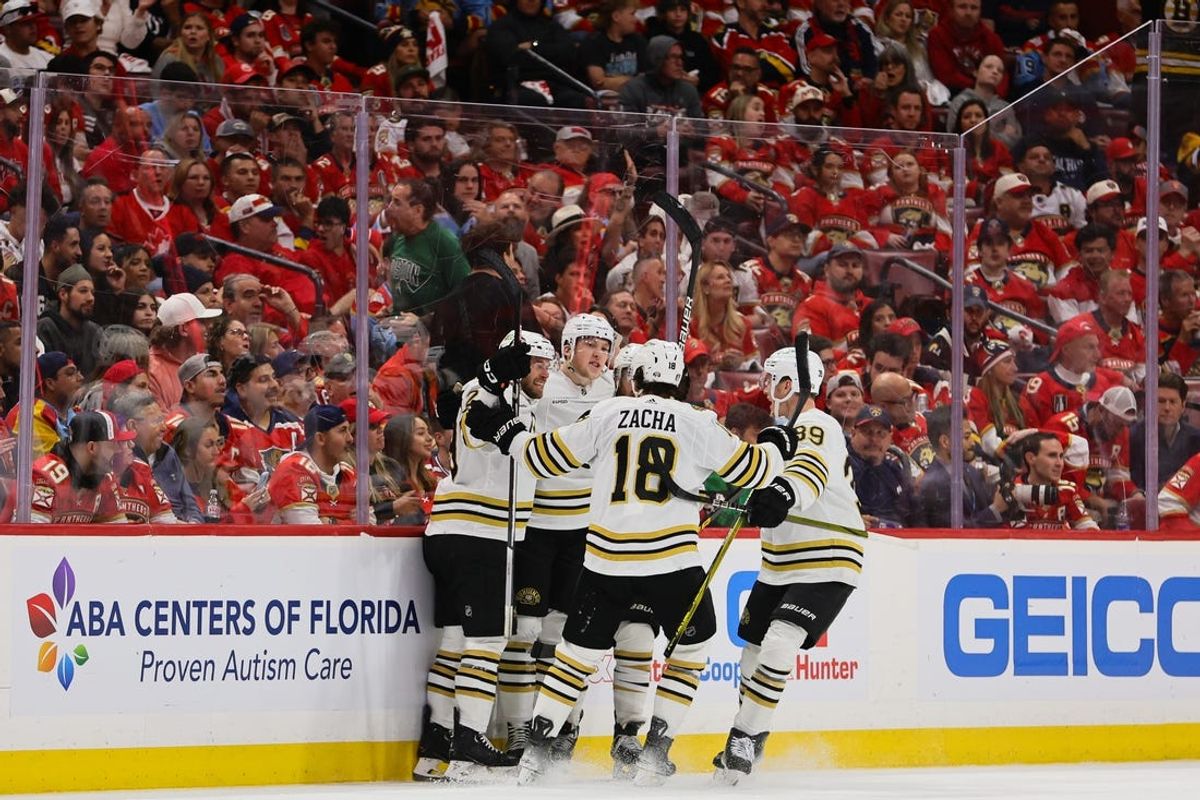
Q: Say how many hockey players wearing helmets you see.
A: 5